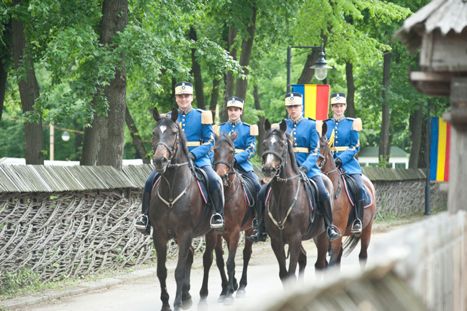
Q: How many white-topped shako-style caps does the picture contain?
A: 4